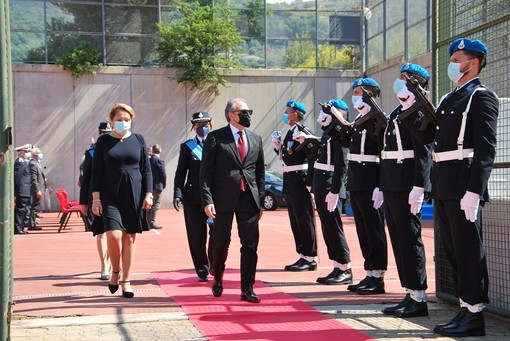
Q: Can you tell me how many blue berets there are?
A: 5